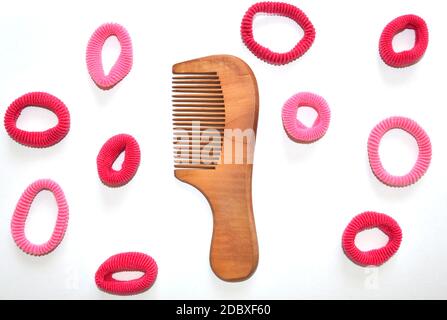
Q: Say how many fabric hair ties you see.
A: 10